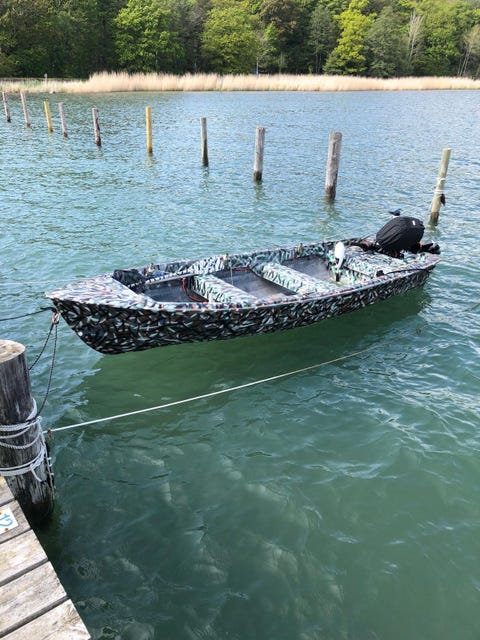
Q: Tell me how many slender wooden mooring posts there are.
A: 10